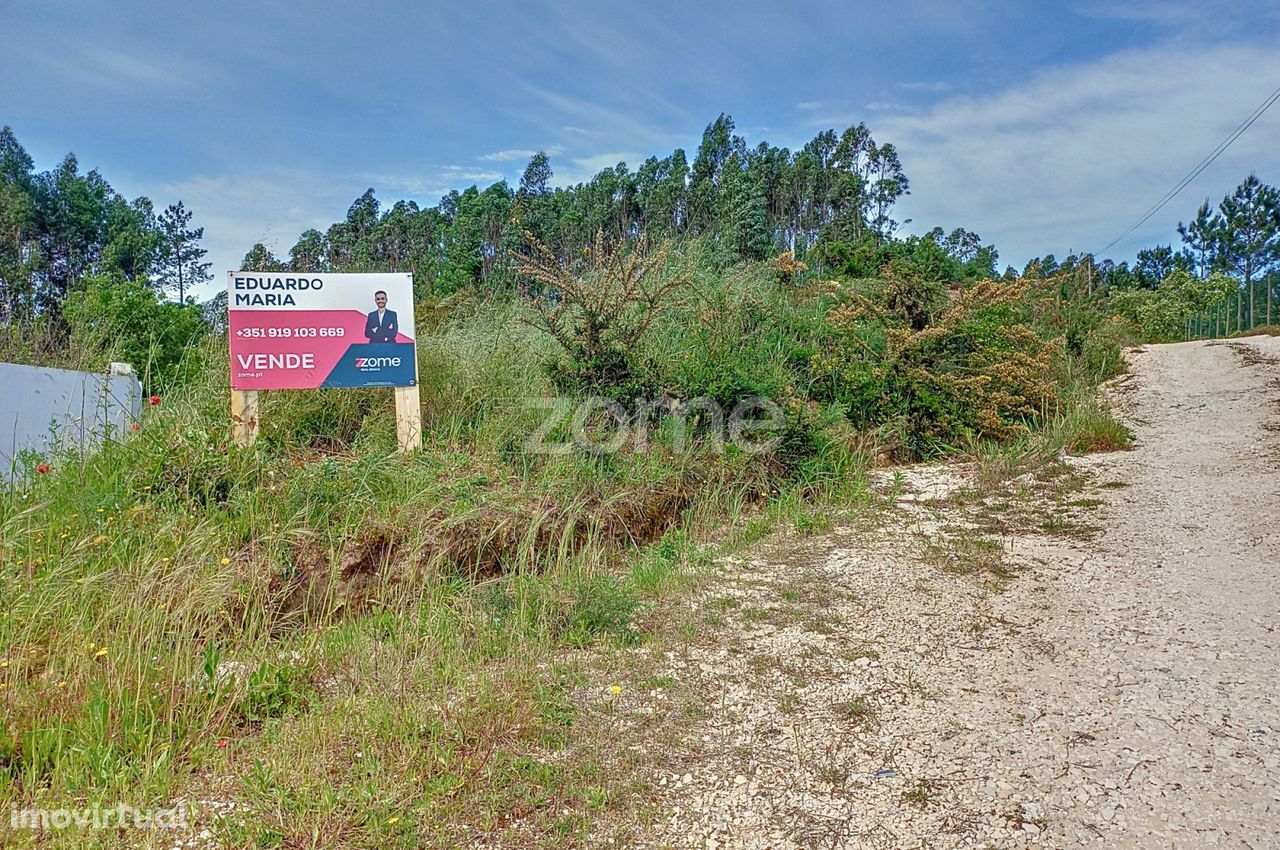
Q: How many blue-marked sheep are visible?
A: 0